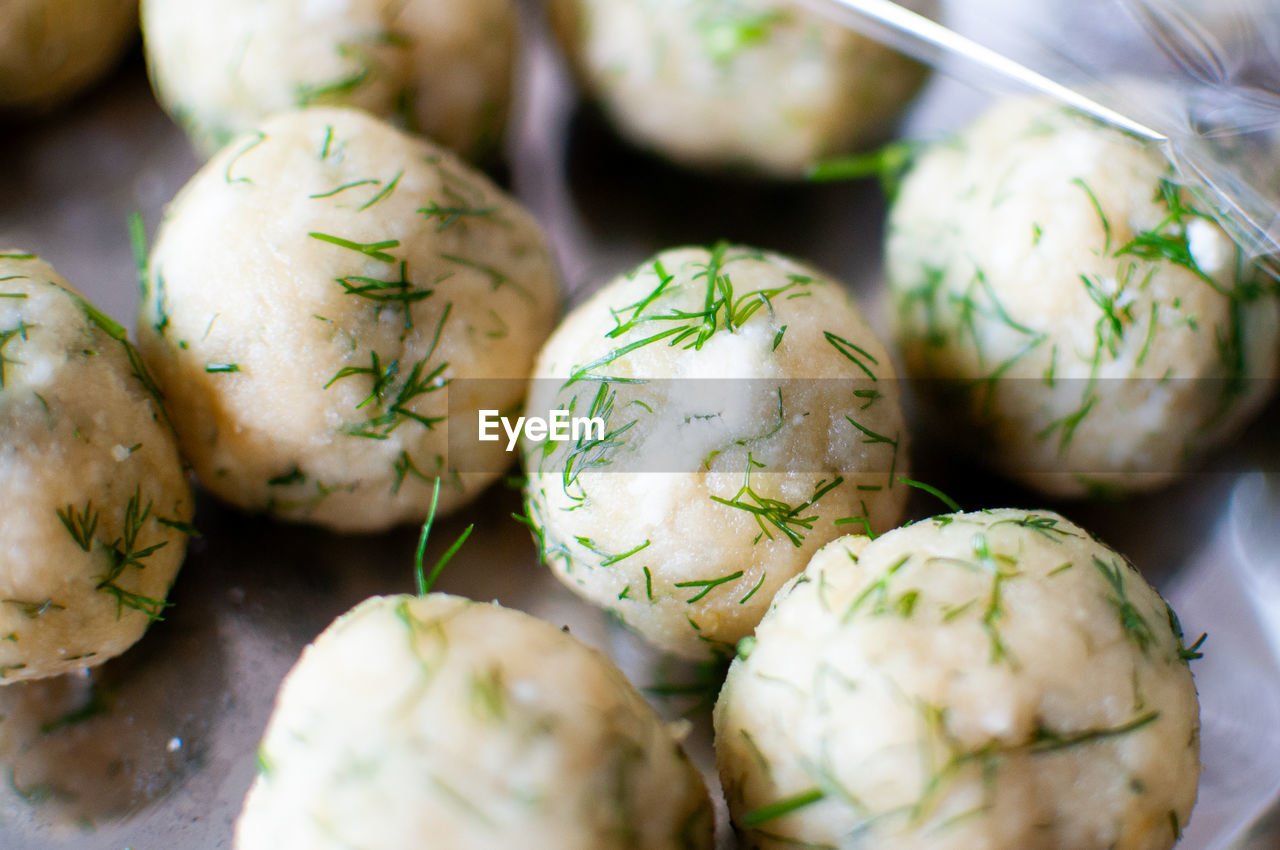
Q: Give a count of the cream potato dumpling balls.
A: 9